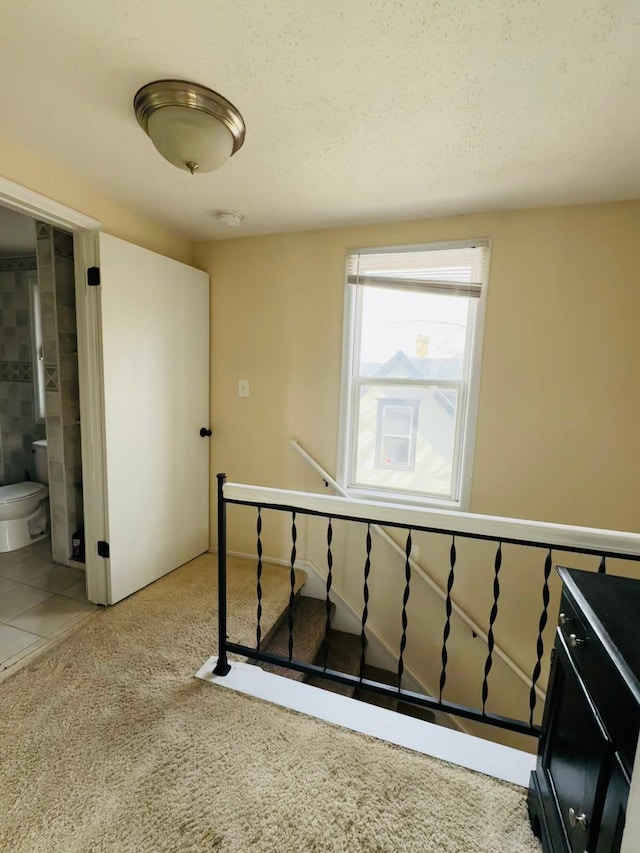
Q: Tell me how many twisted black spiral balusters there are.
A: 9